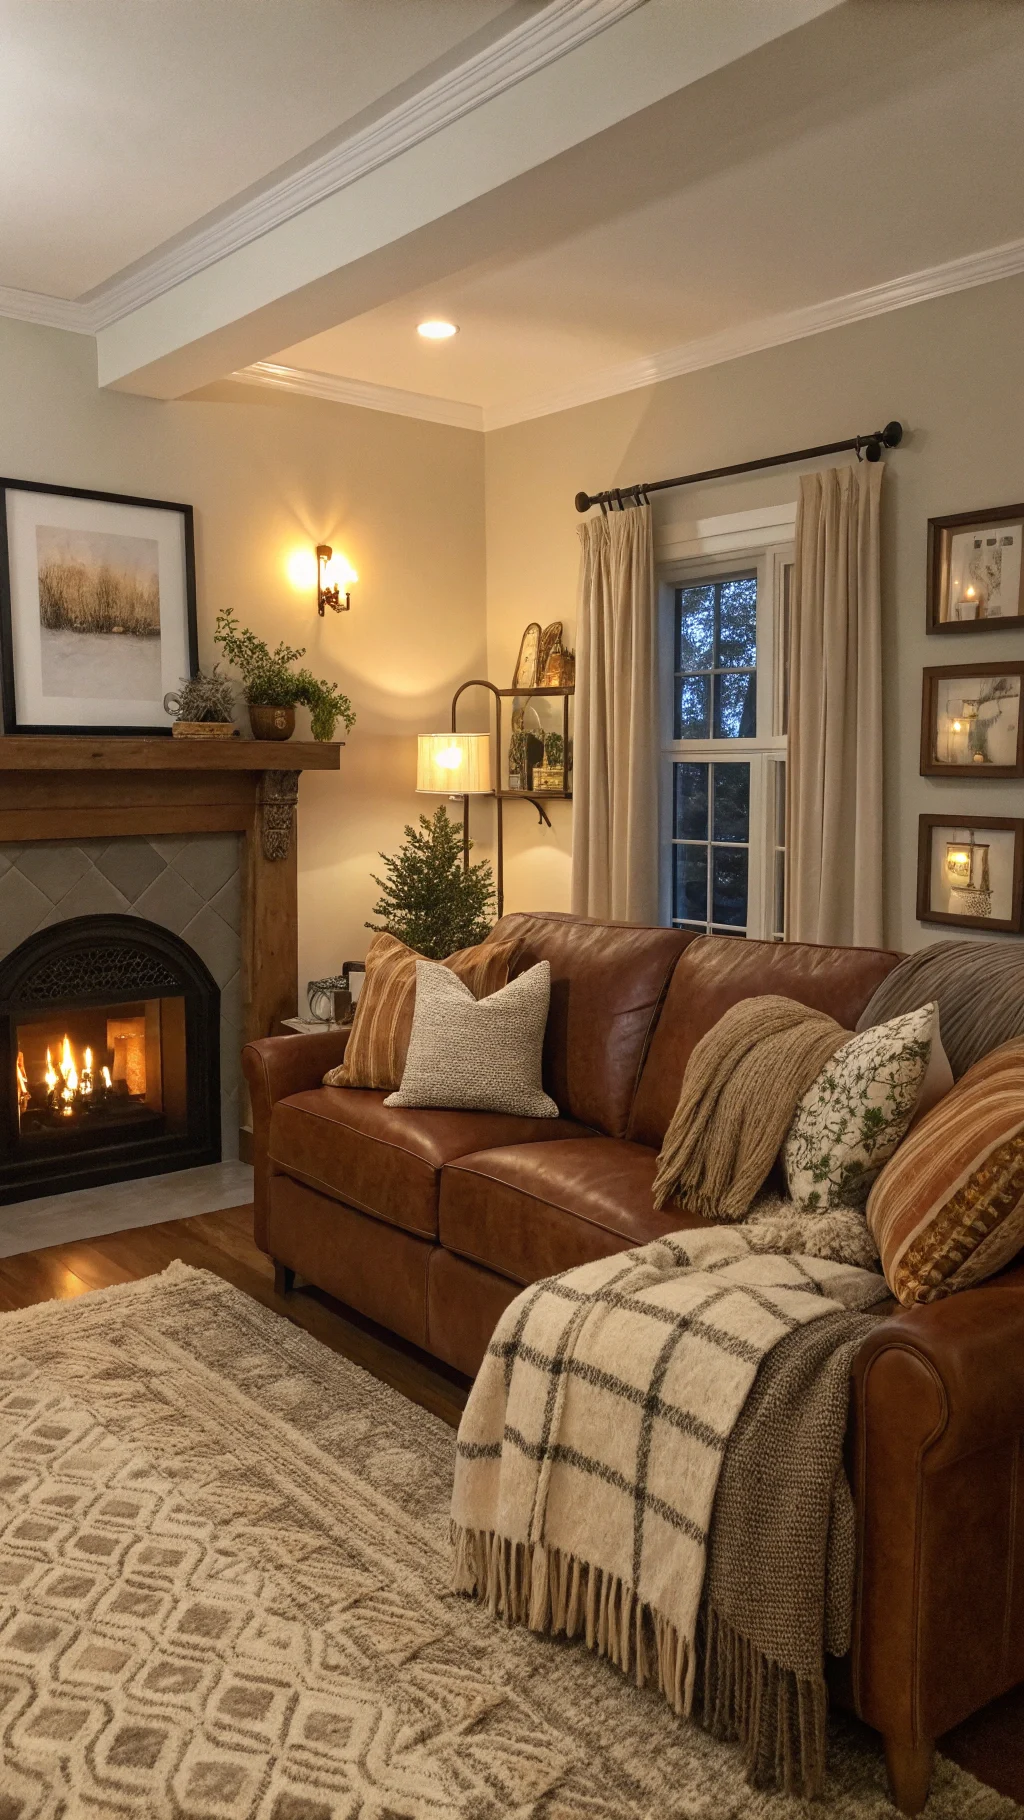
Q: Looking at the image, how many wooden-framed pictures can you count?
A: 3